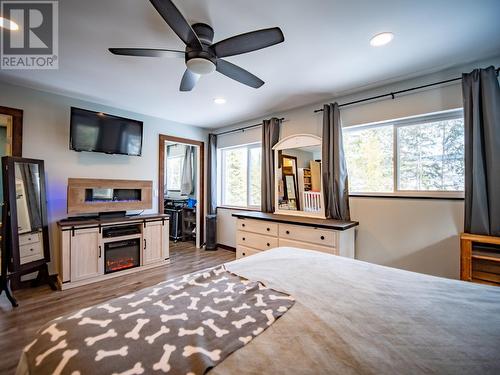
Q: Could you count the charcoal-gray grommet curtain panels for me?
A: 4